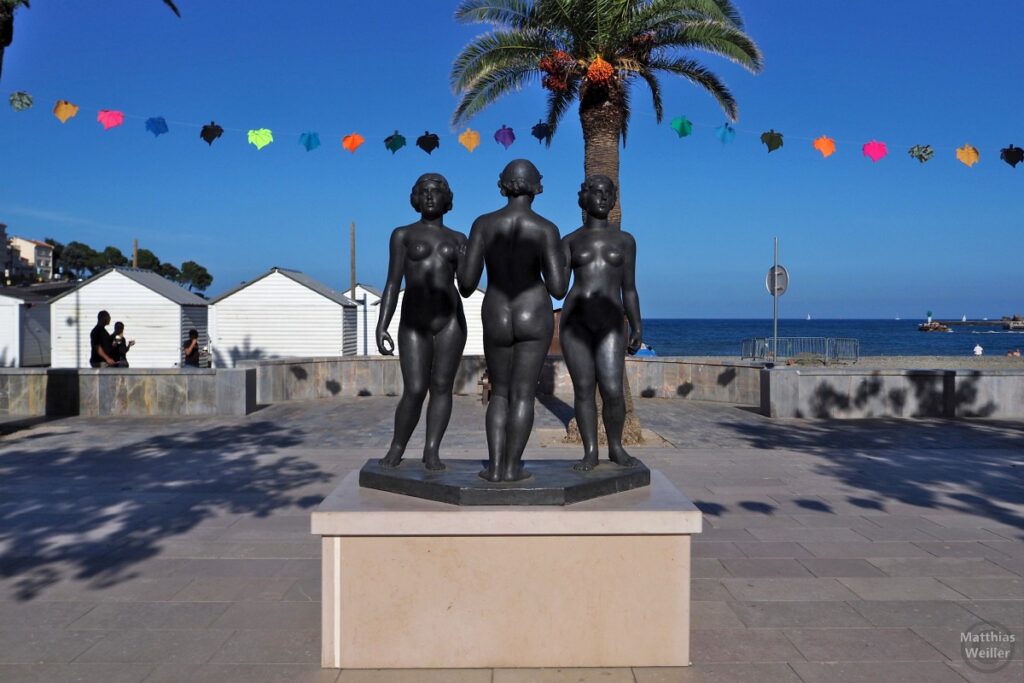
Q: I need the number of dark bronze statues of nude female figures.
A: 3